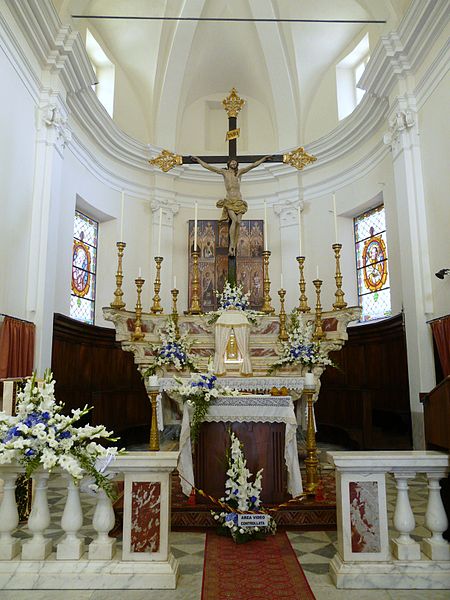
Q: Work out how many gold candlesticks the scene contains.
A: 12